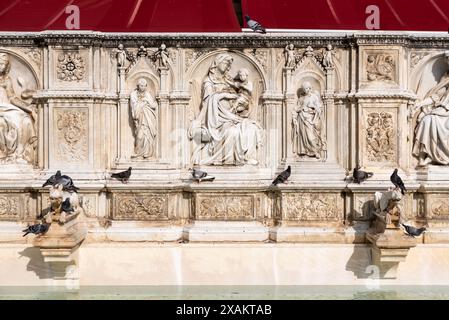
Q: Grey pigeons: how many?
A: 11